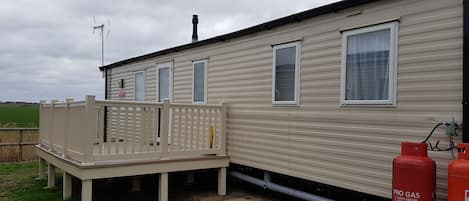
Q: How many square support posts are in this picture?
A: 6